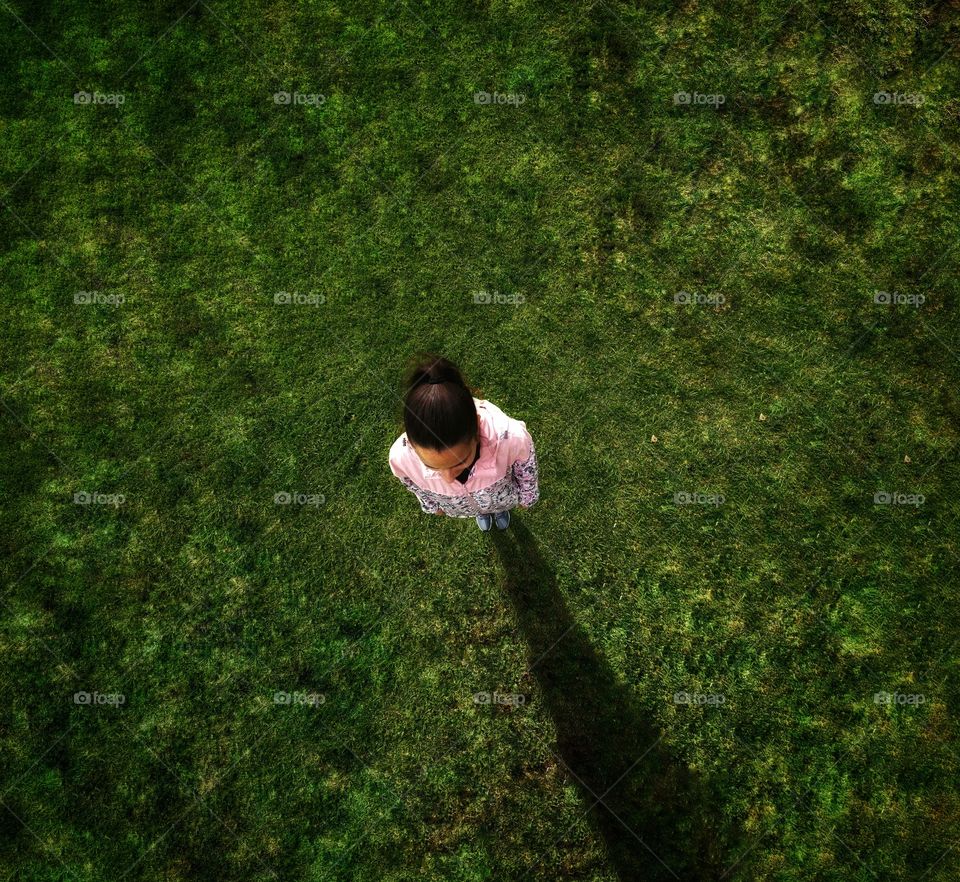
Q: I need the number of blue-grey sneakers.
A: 2